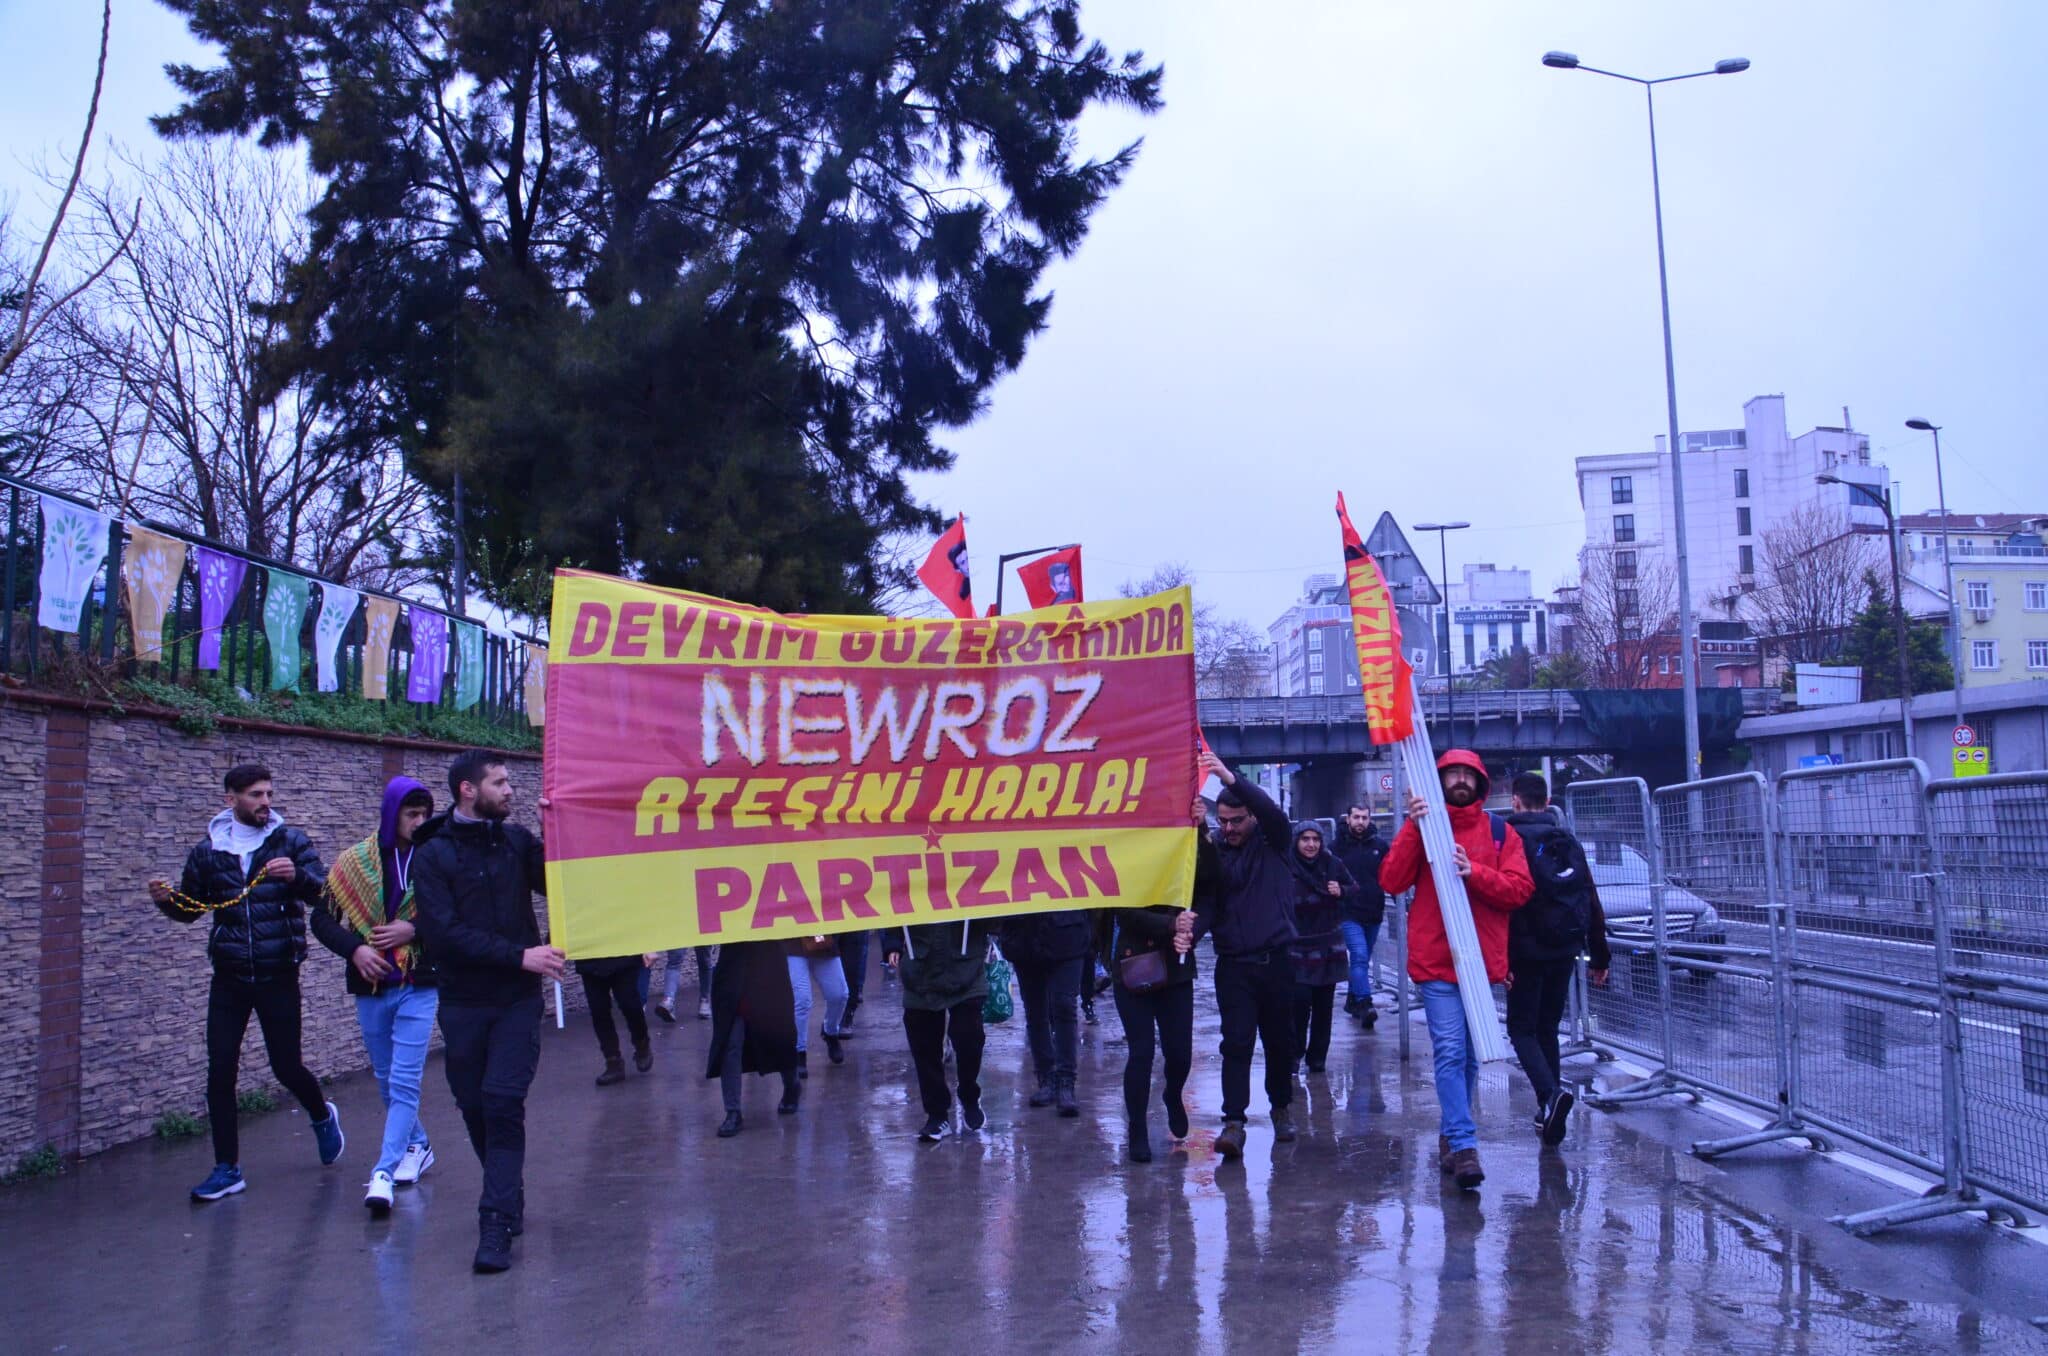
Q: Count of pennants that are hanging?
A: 9